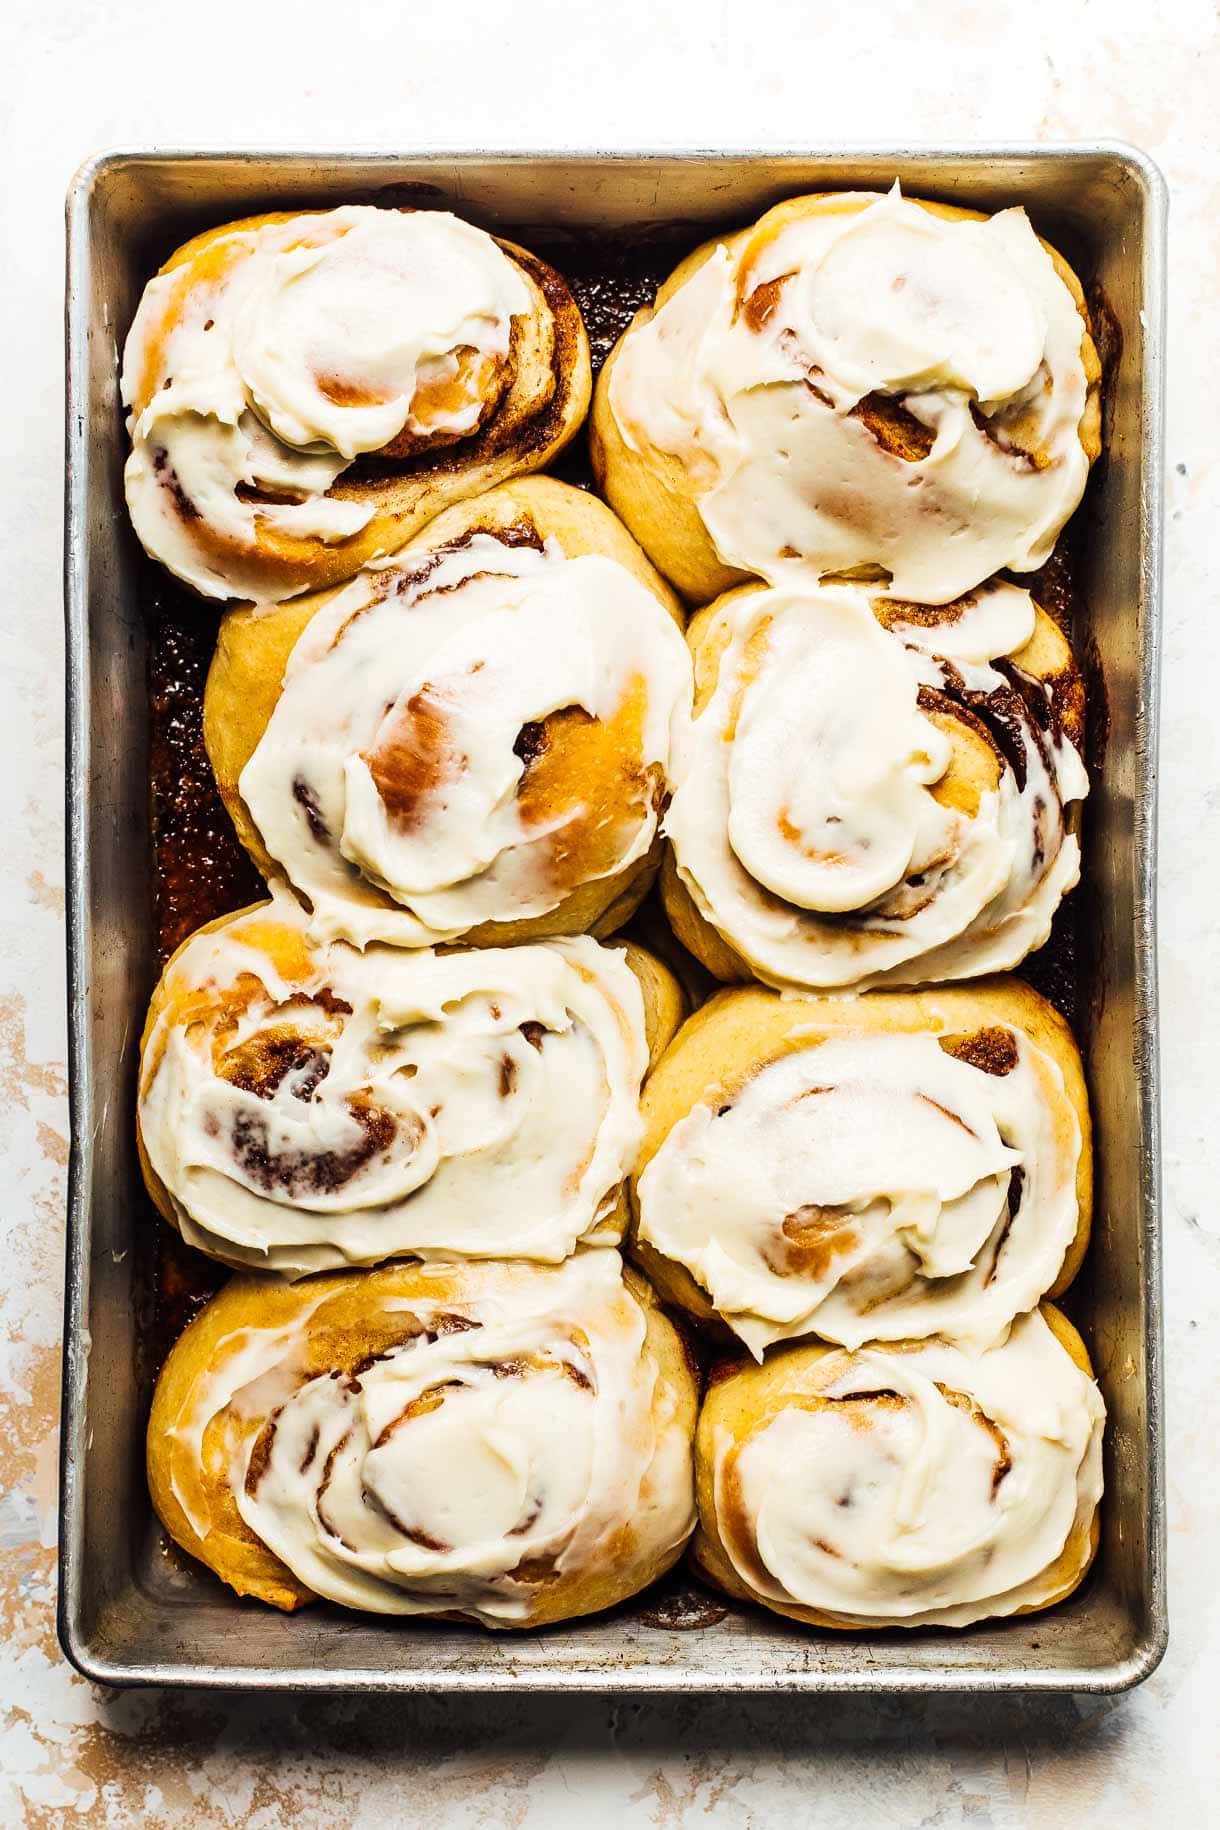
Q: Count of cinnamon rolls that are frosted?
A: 8